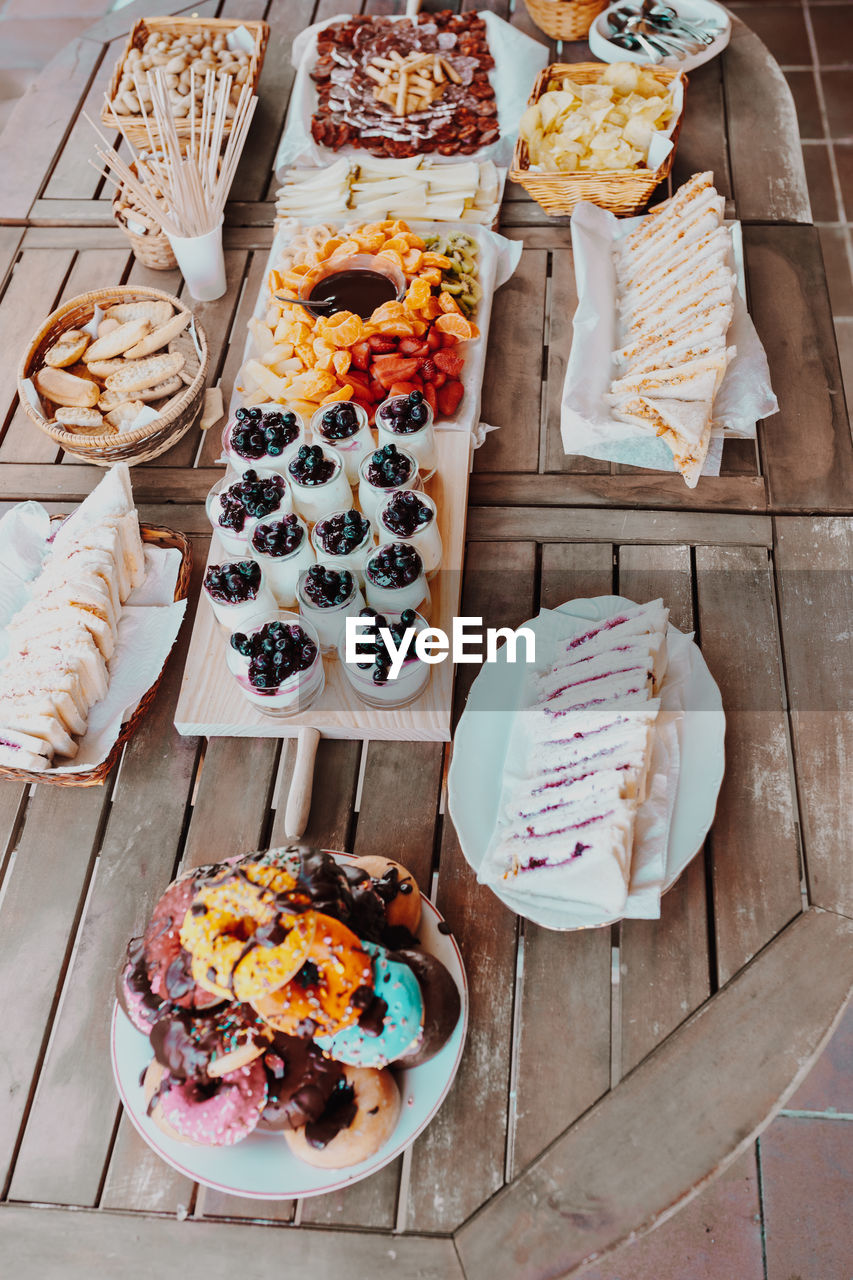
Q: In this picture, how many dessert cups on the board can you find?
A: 14